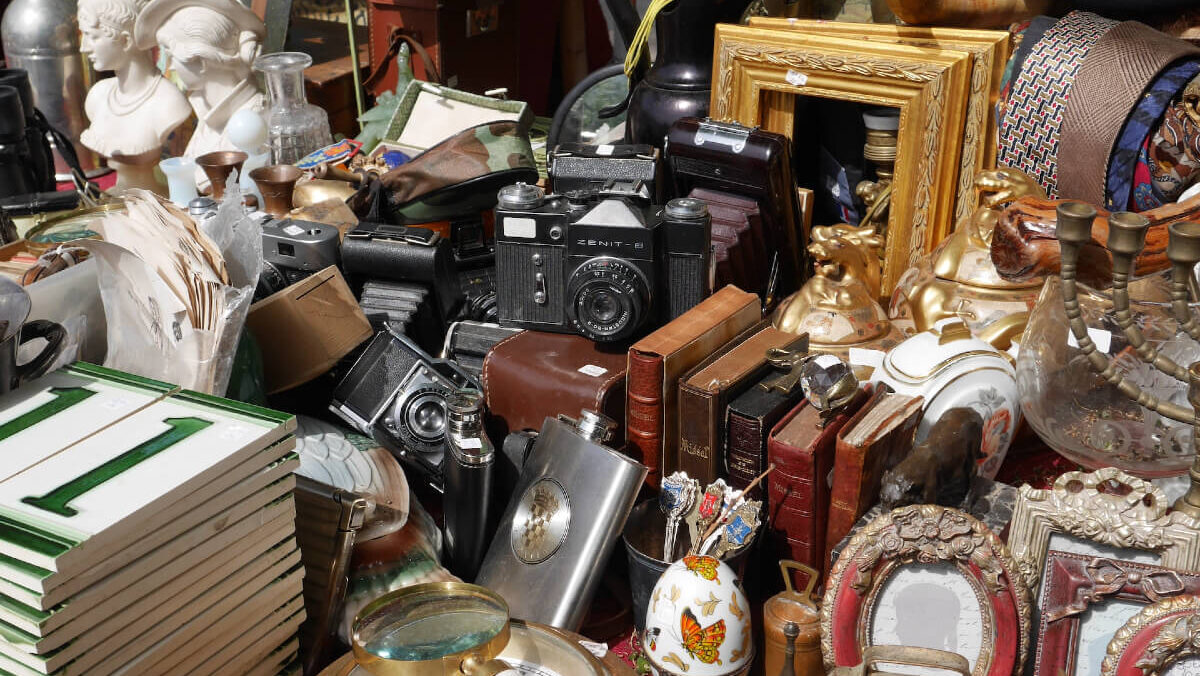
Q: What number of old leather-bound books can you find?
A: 5